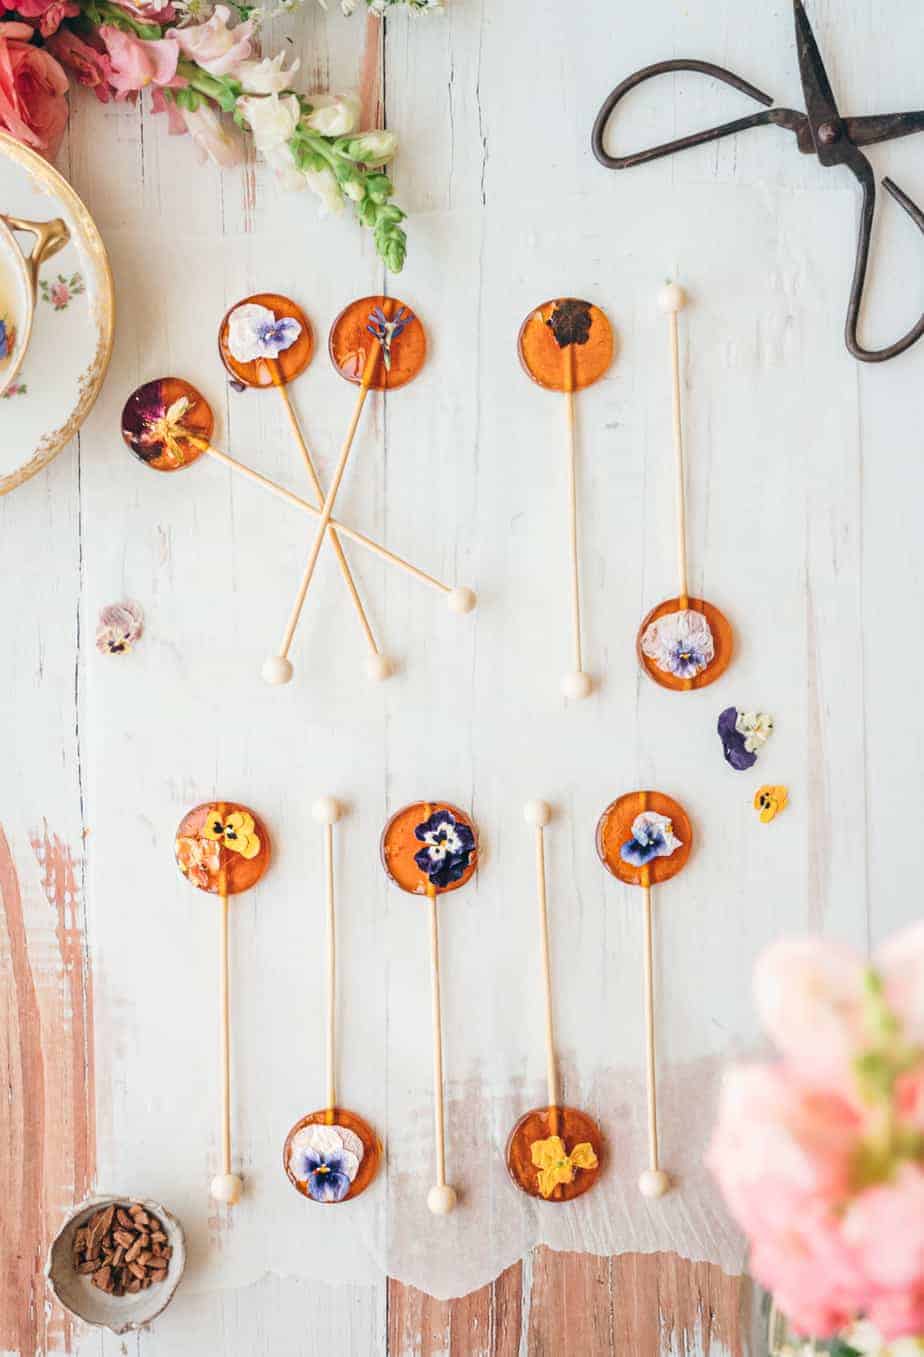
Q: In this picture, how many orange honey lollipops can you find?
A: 10